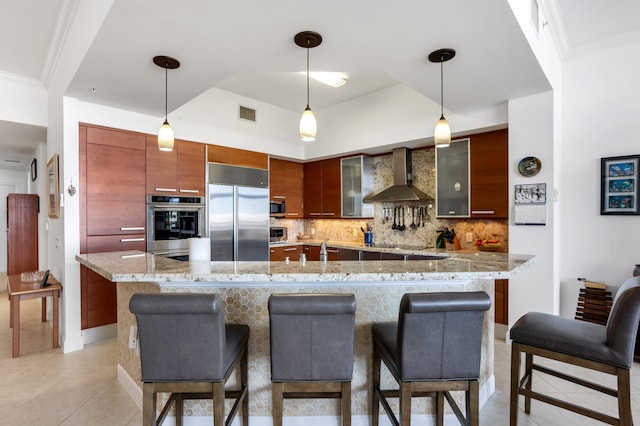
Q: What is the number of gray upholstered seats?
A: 4